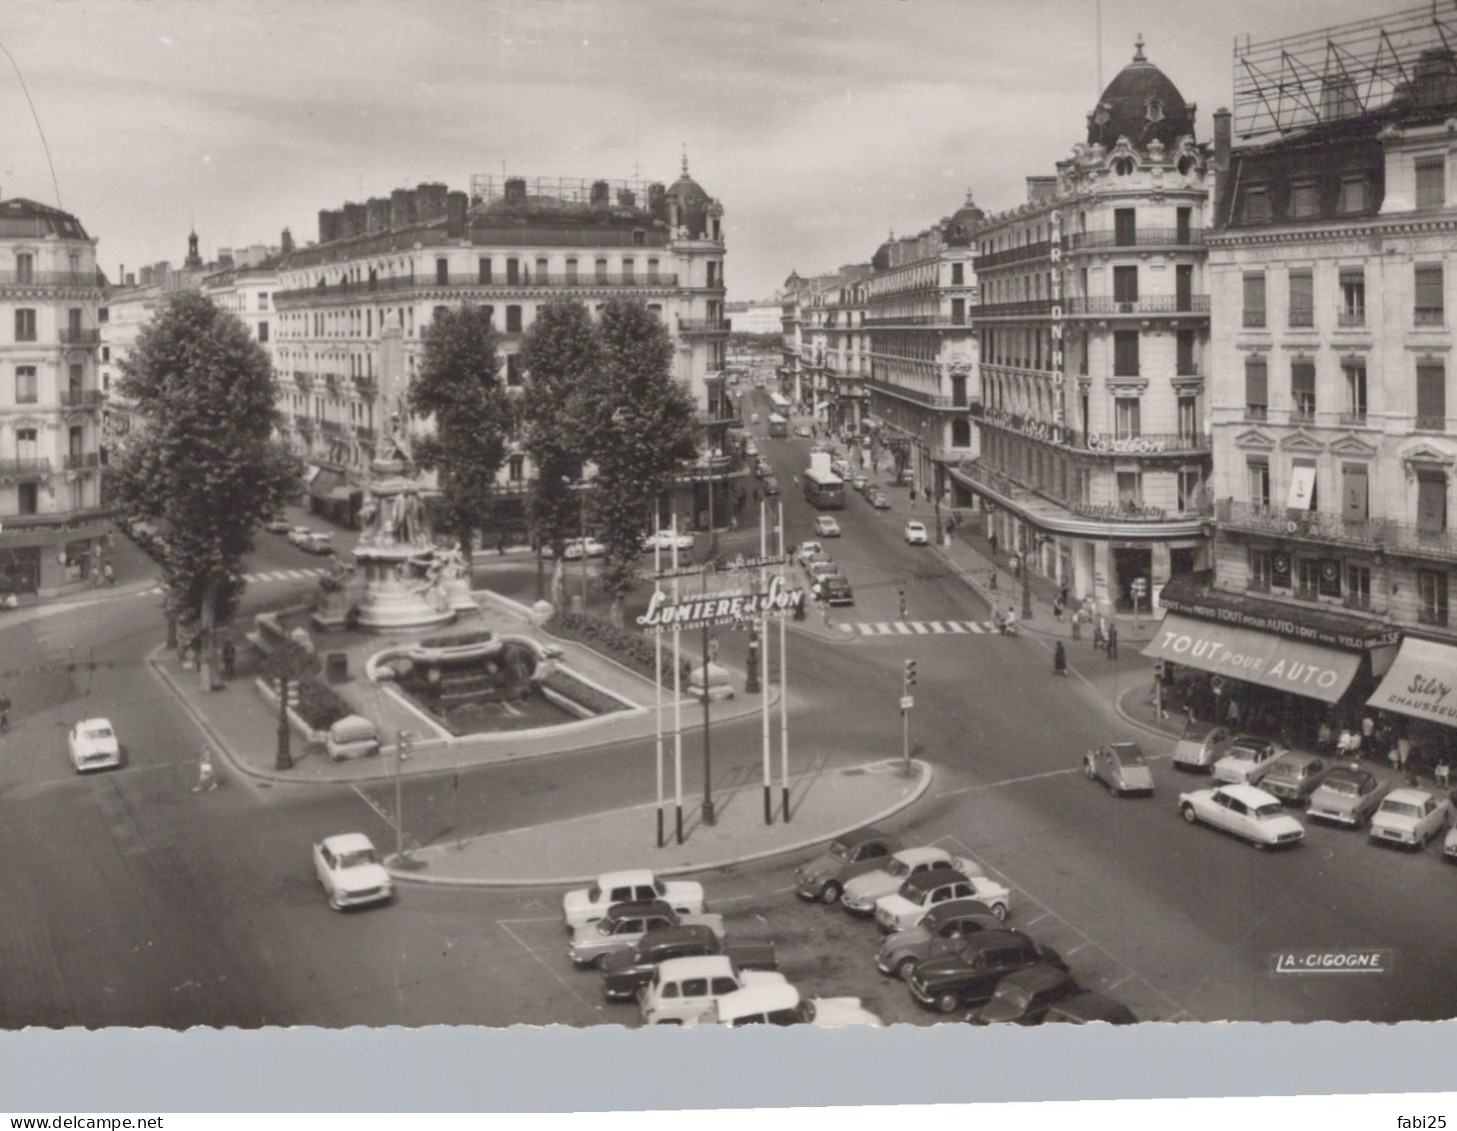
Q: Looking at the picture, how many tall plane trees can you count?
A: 4